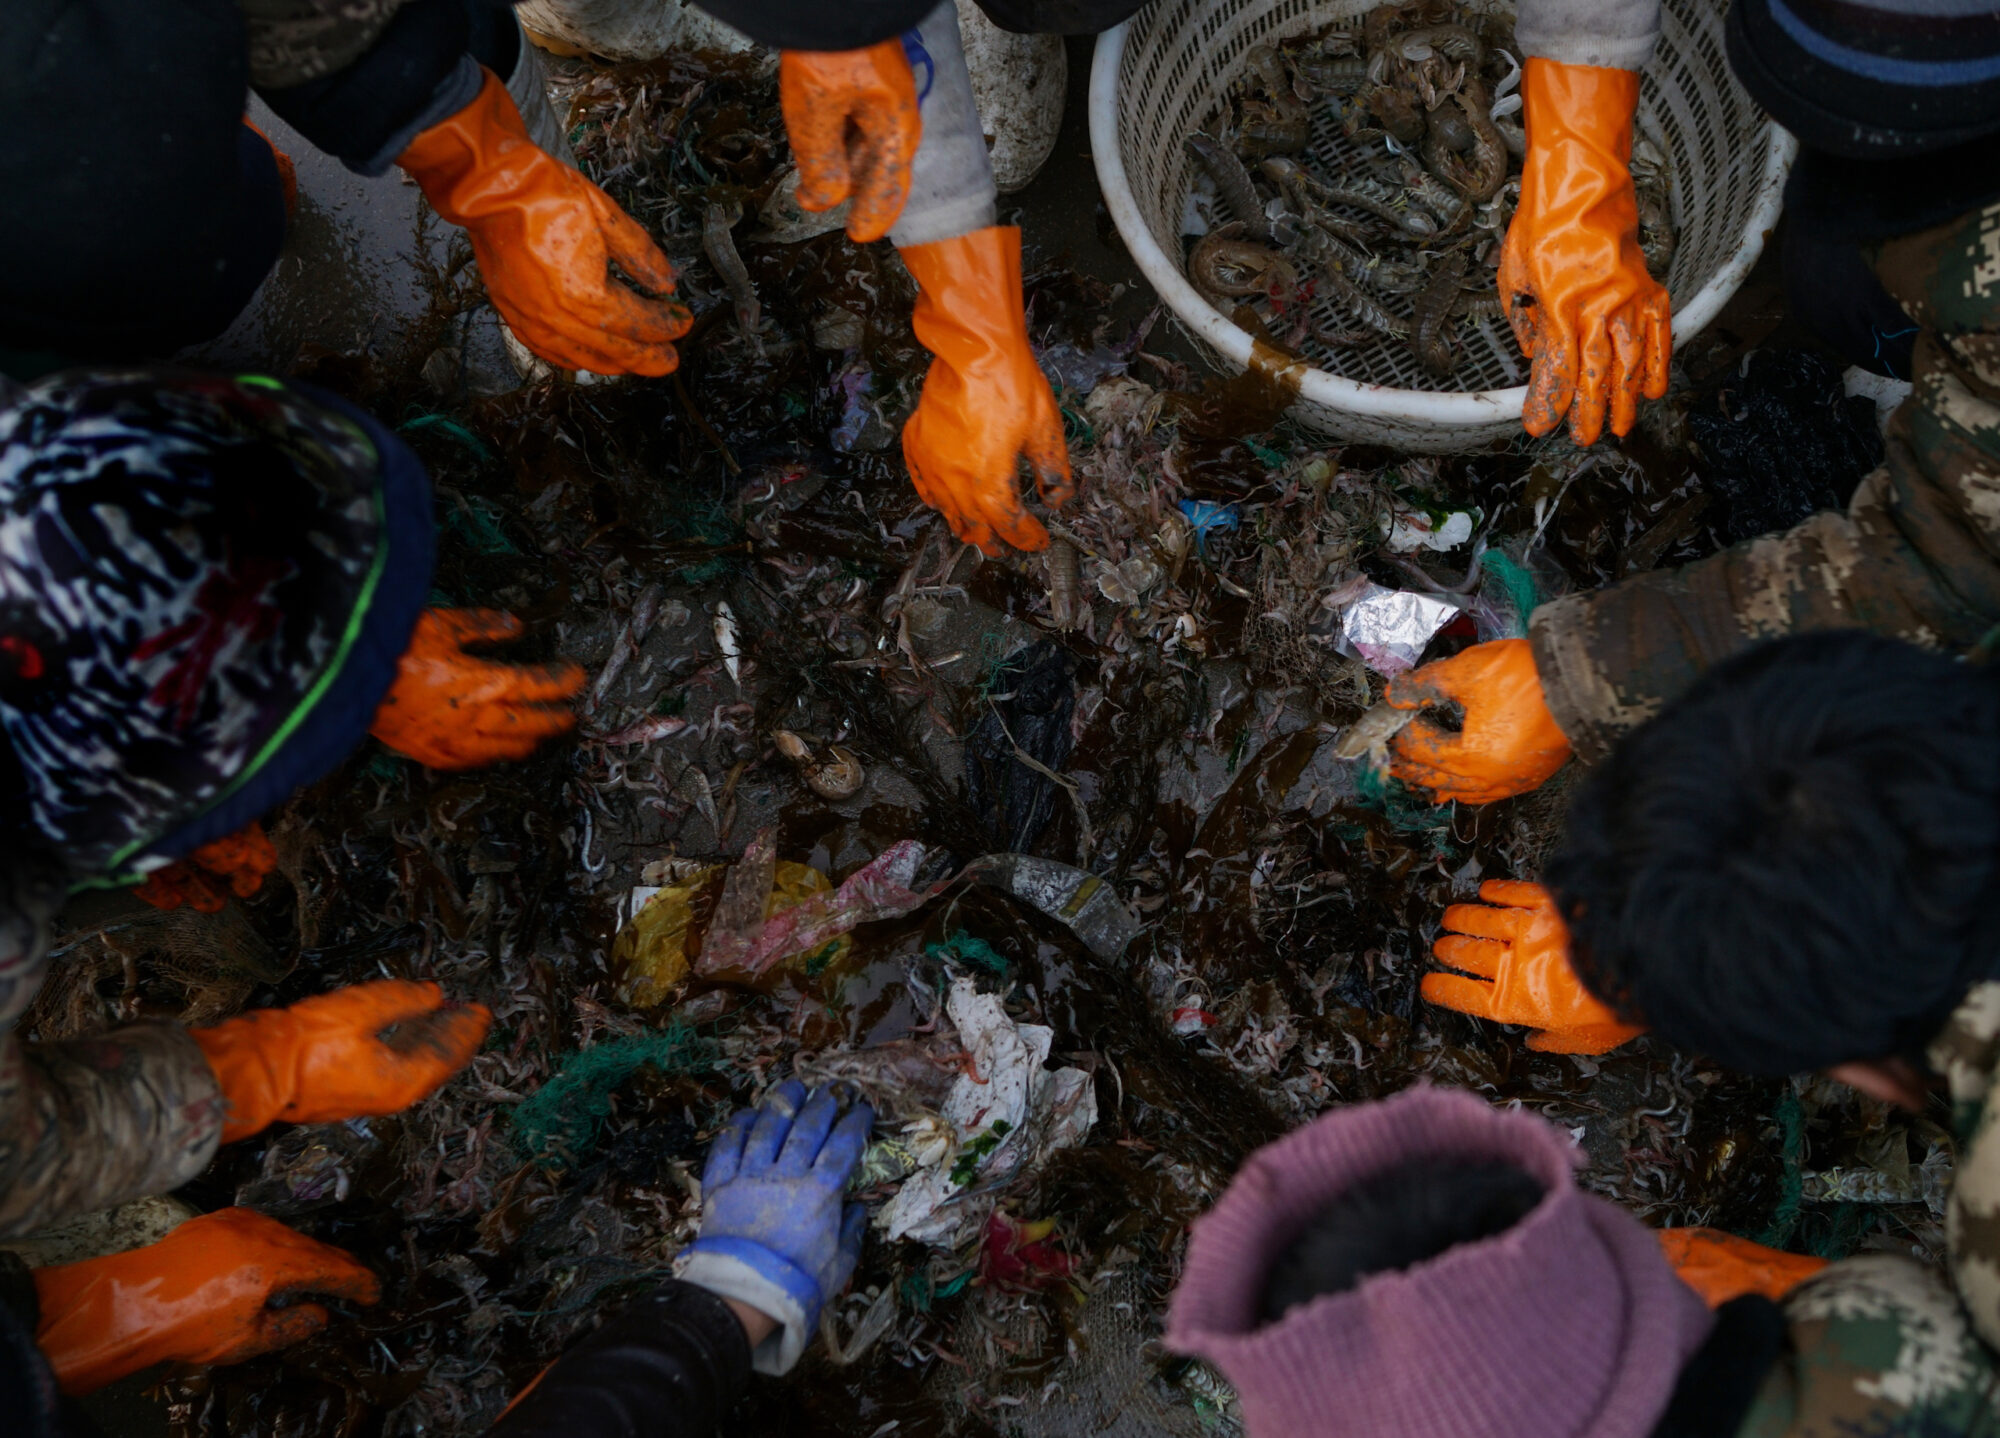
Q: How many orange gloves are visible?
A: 11